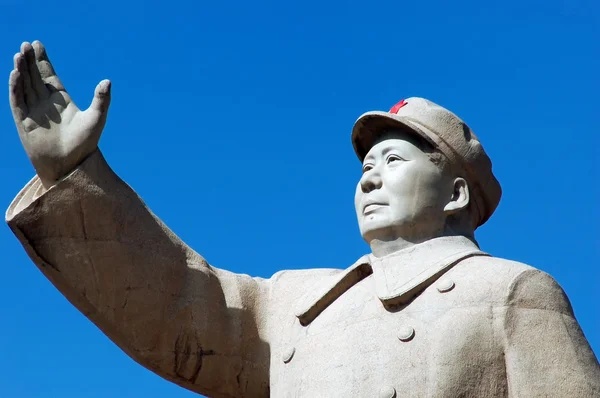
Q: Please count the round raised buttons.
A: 4